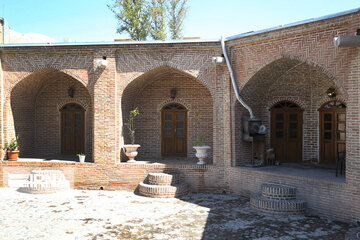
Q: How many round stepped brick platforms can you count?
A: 3